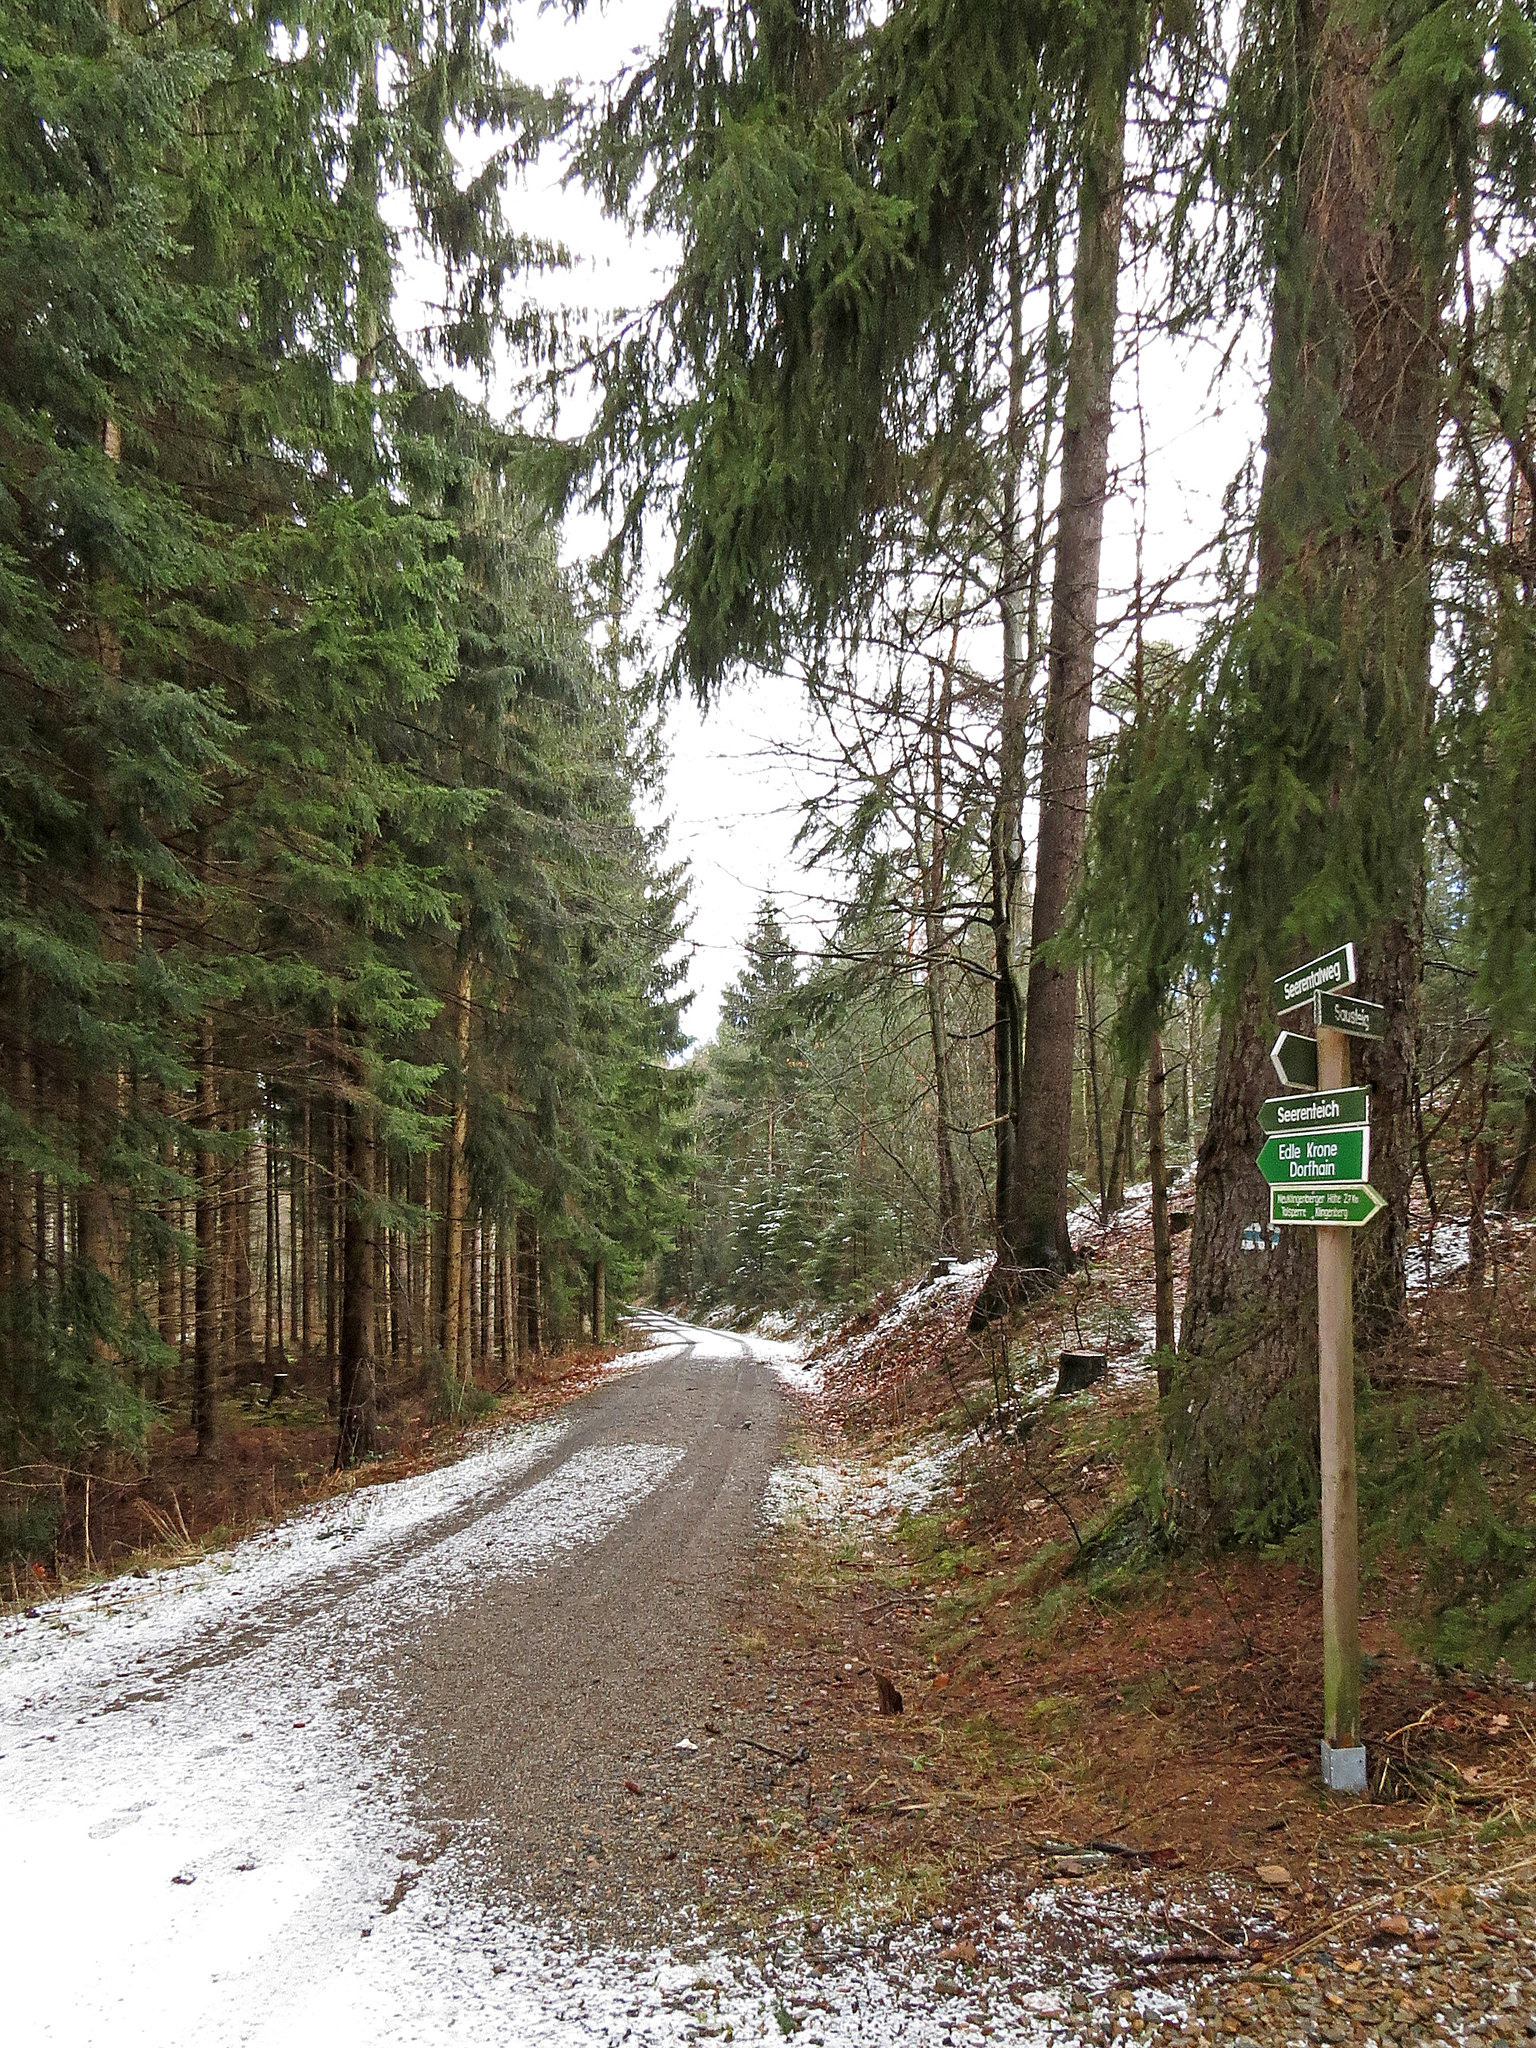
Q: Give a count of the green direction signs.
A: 6